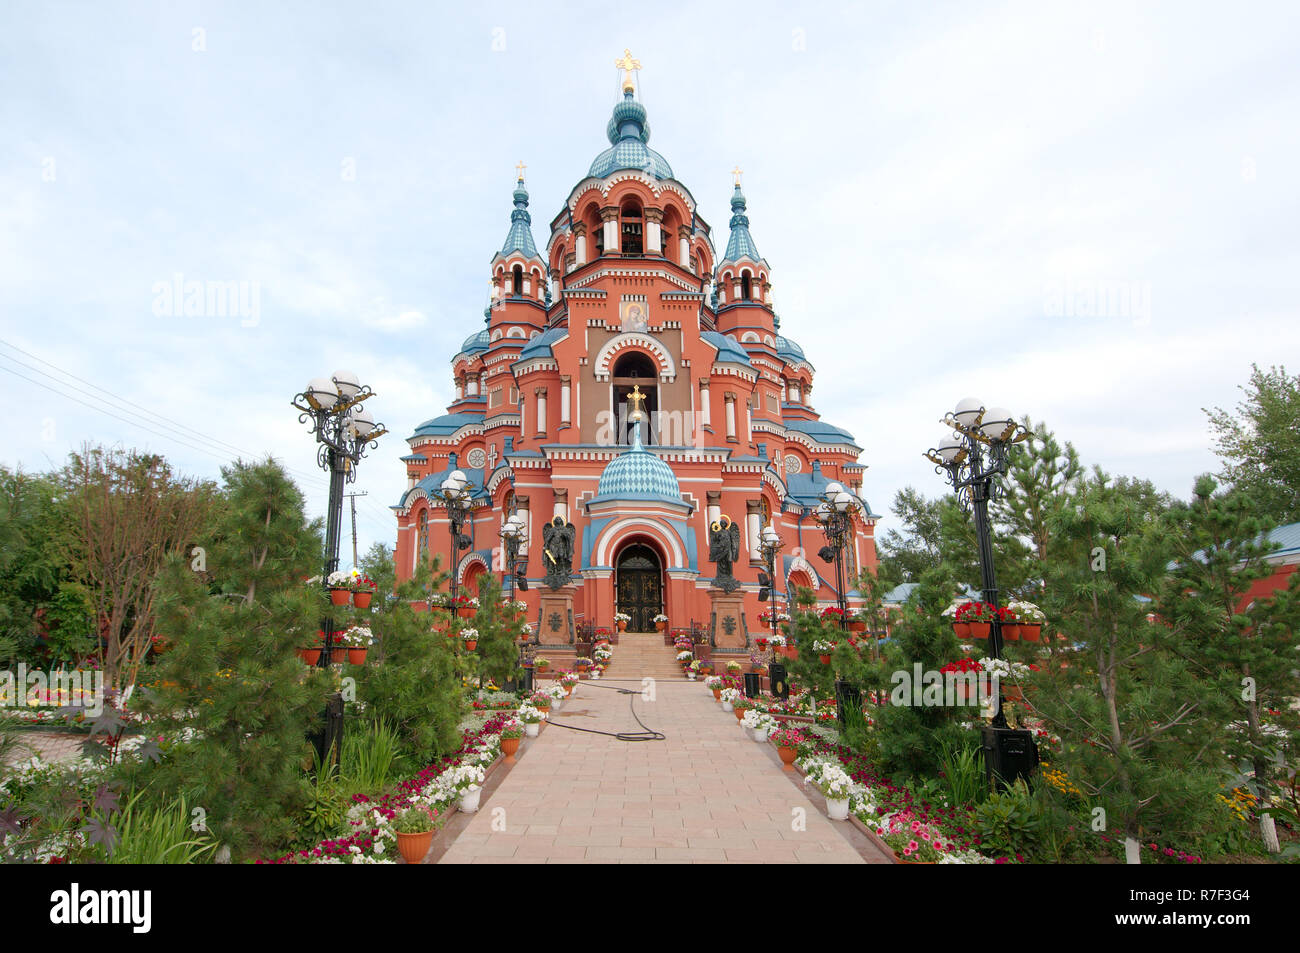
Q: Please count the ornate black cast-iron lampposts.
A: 6